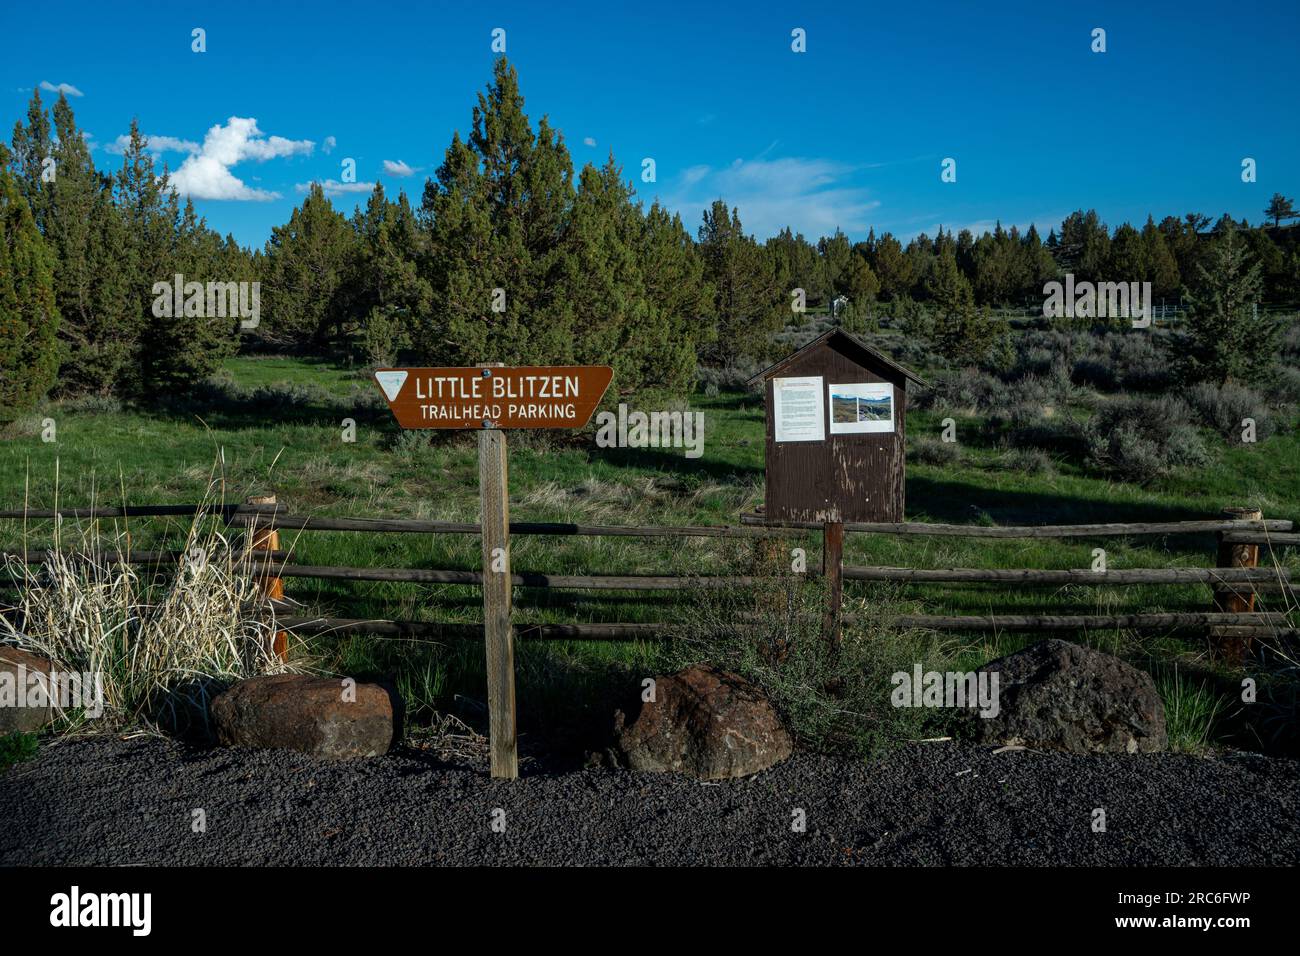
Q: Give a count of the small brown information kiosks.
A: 1